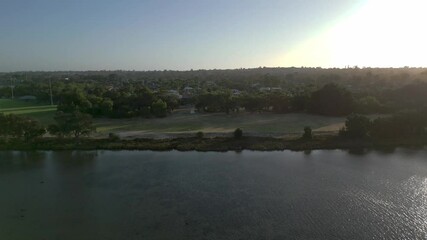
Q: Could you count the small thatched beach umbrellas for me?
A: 0